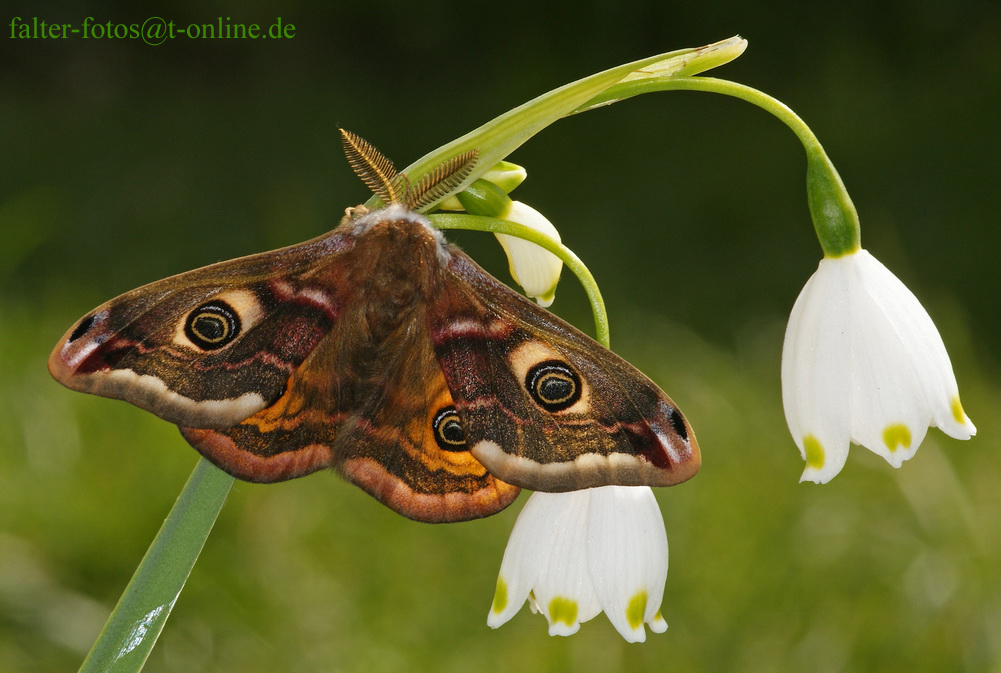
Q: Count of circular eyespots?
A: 3